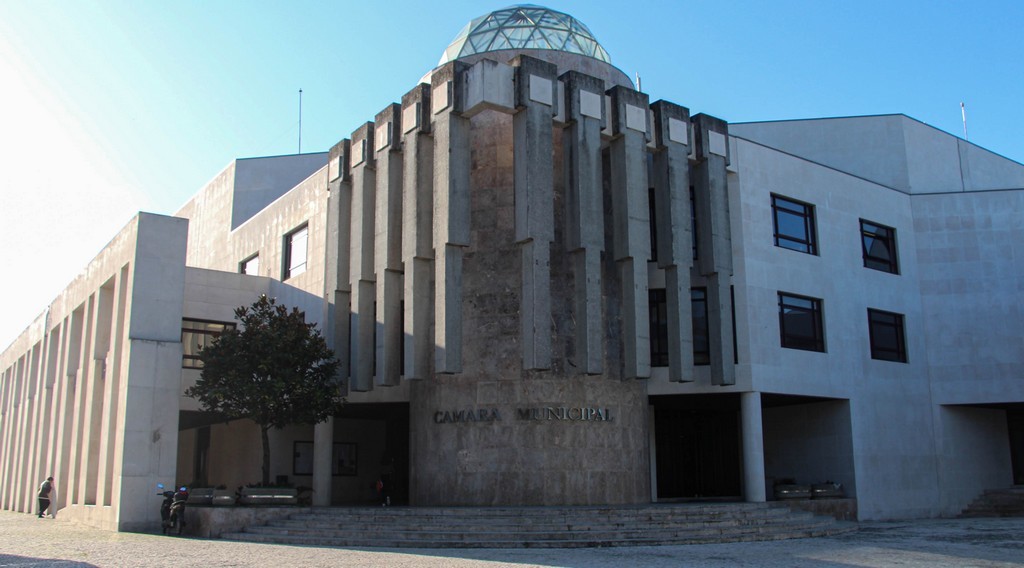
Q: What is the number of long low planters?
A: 4